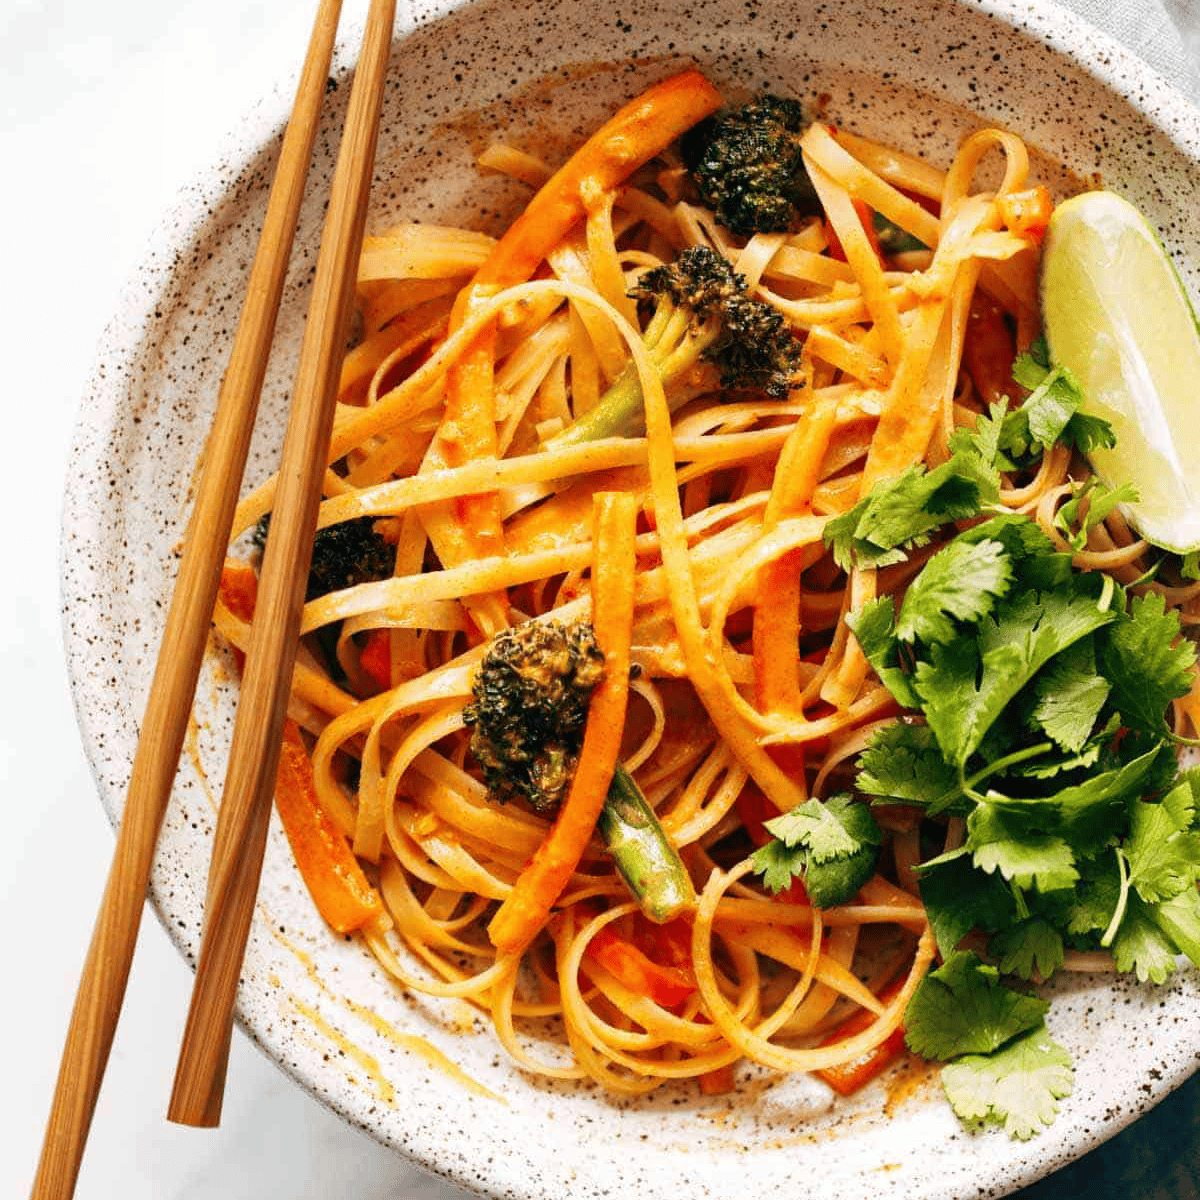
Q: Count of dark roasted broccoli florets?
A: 4